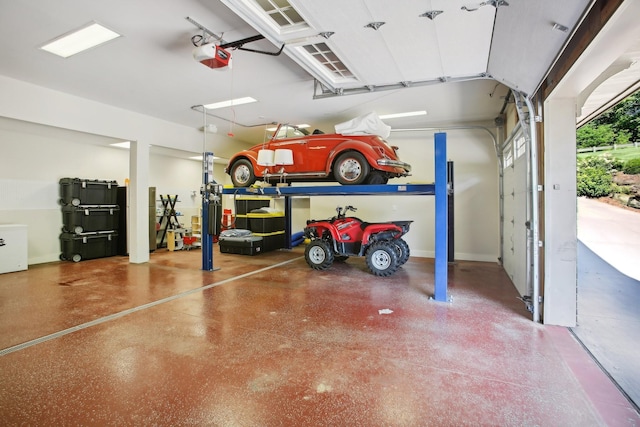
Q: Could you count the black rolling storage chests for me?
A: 3